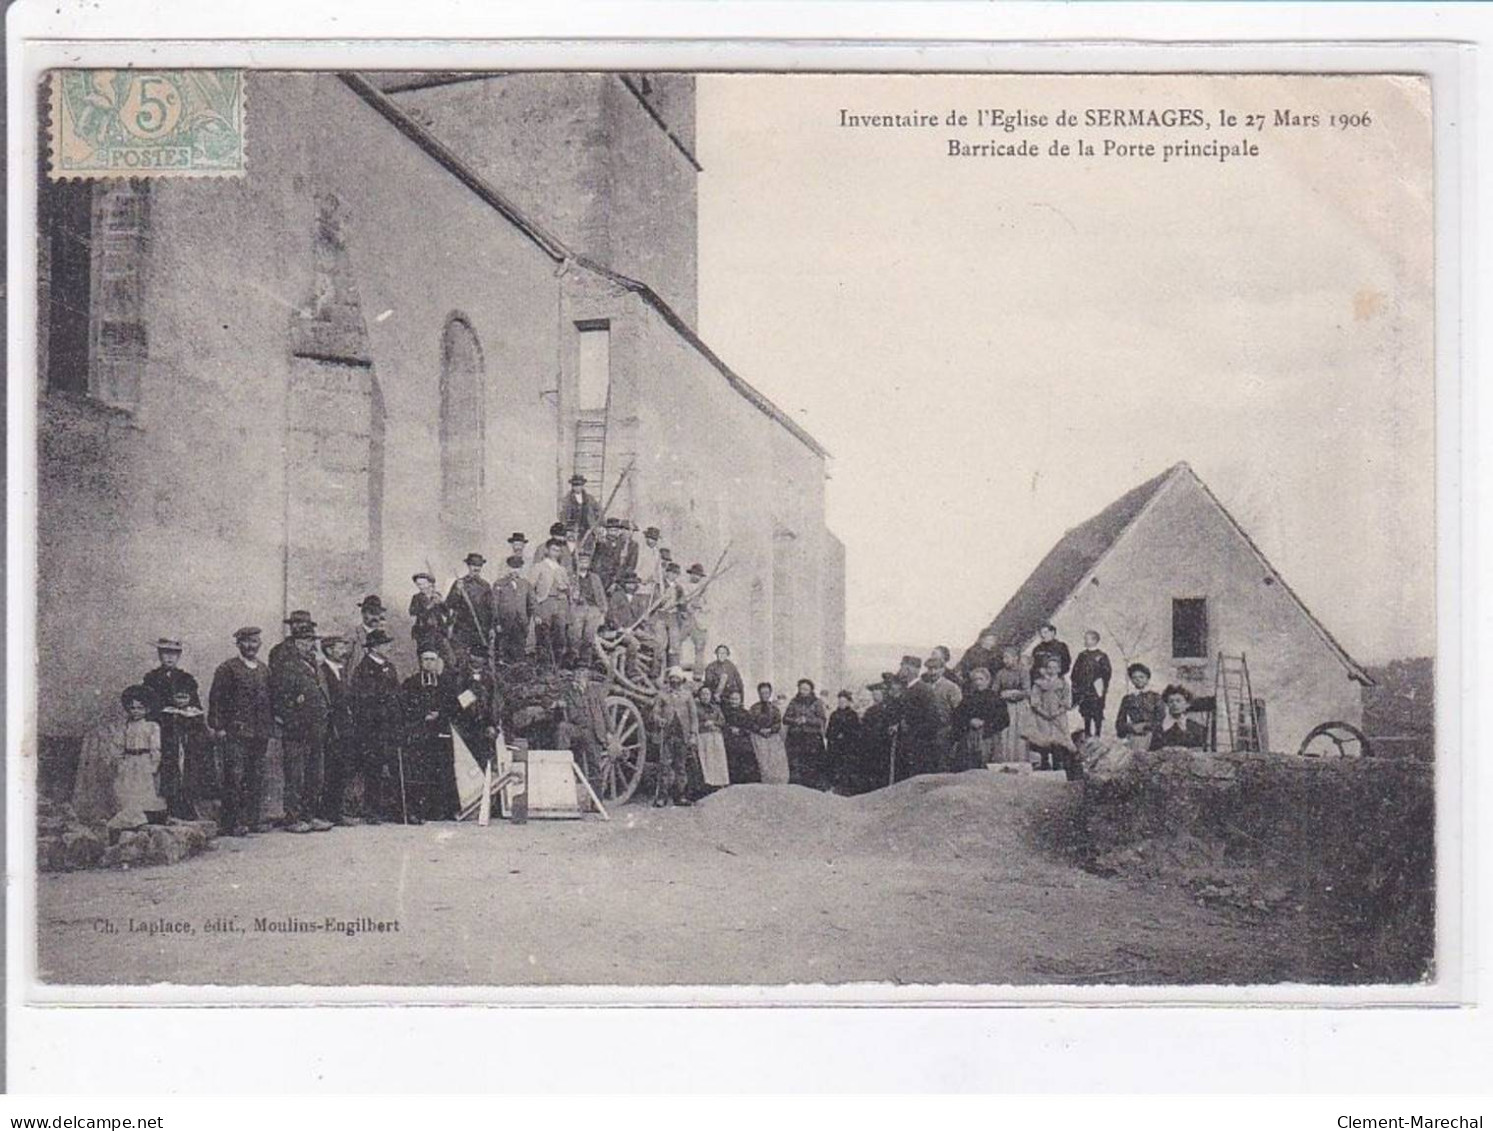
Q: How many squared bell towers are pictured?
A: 1